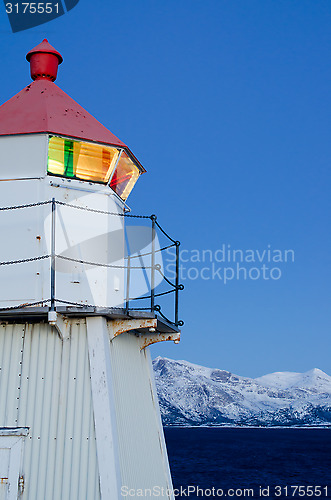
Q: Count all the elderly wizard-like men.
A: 0